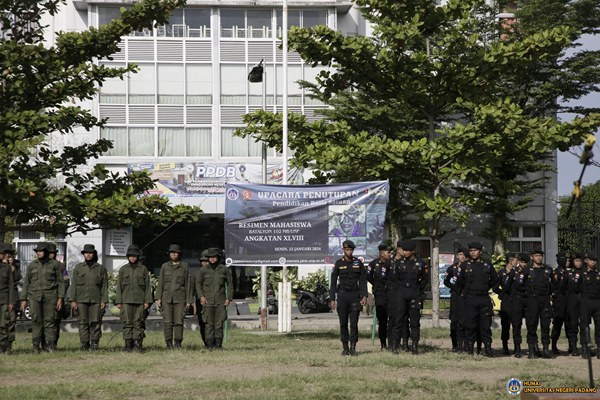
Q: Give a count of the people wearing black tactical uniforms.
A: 13